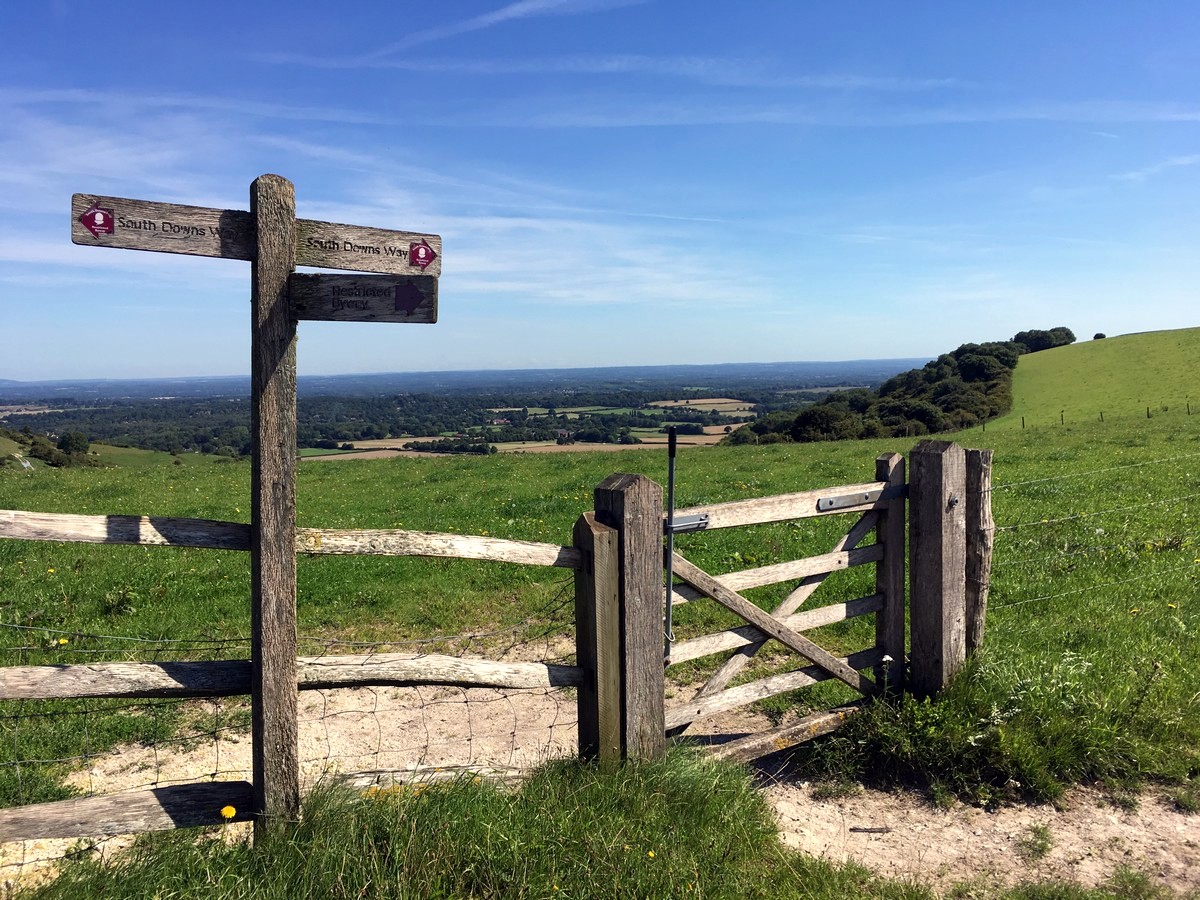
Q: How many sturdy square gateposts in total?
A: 2